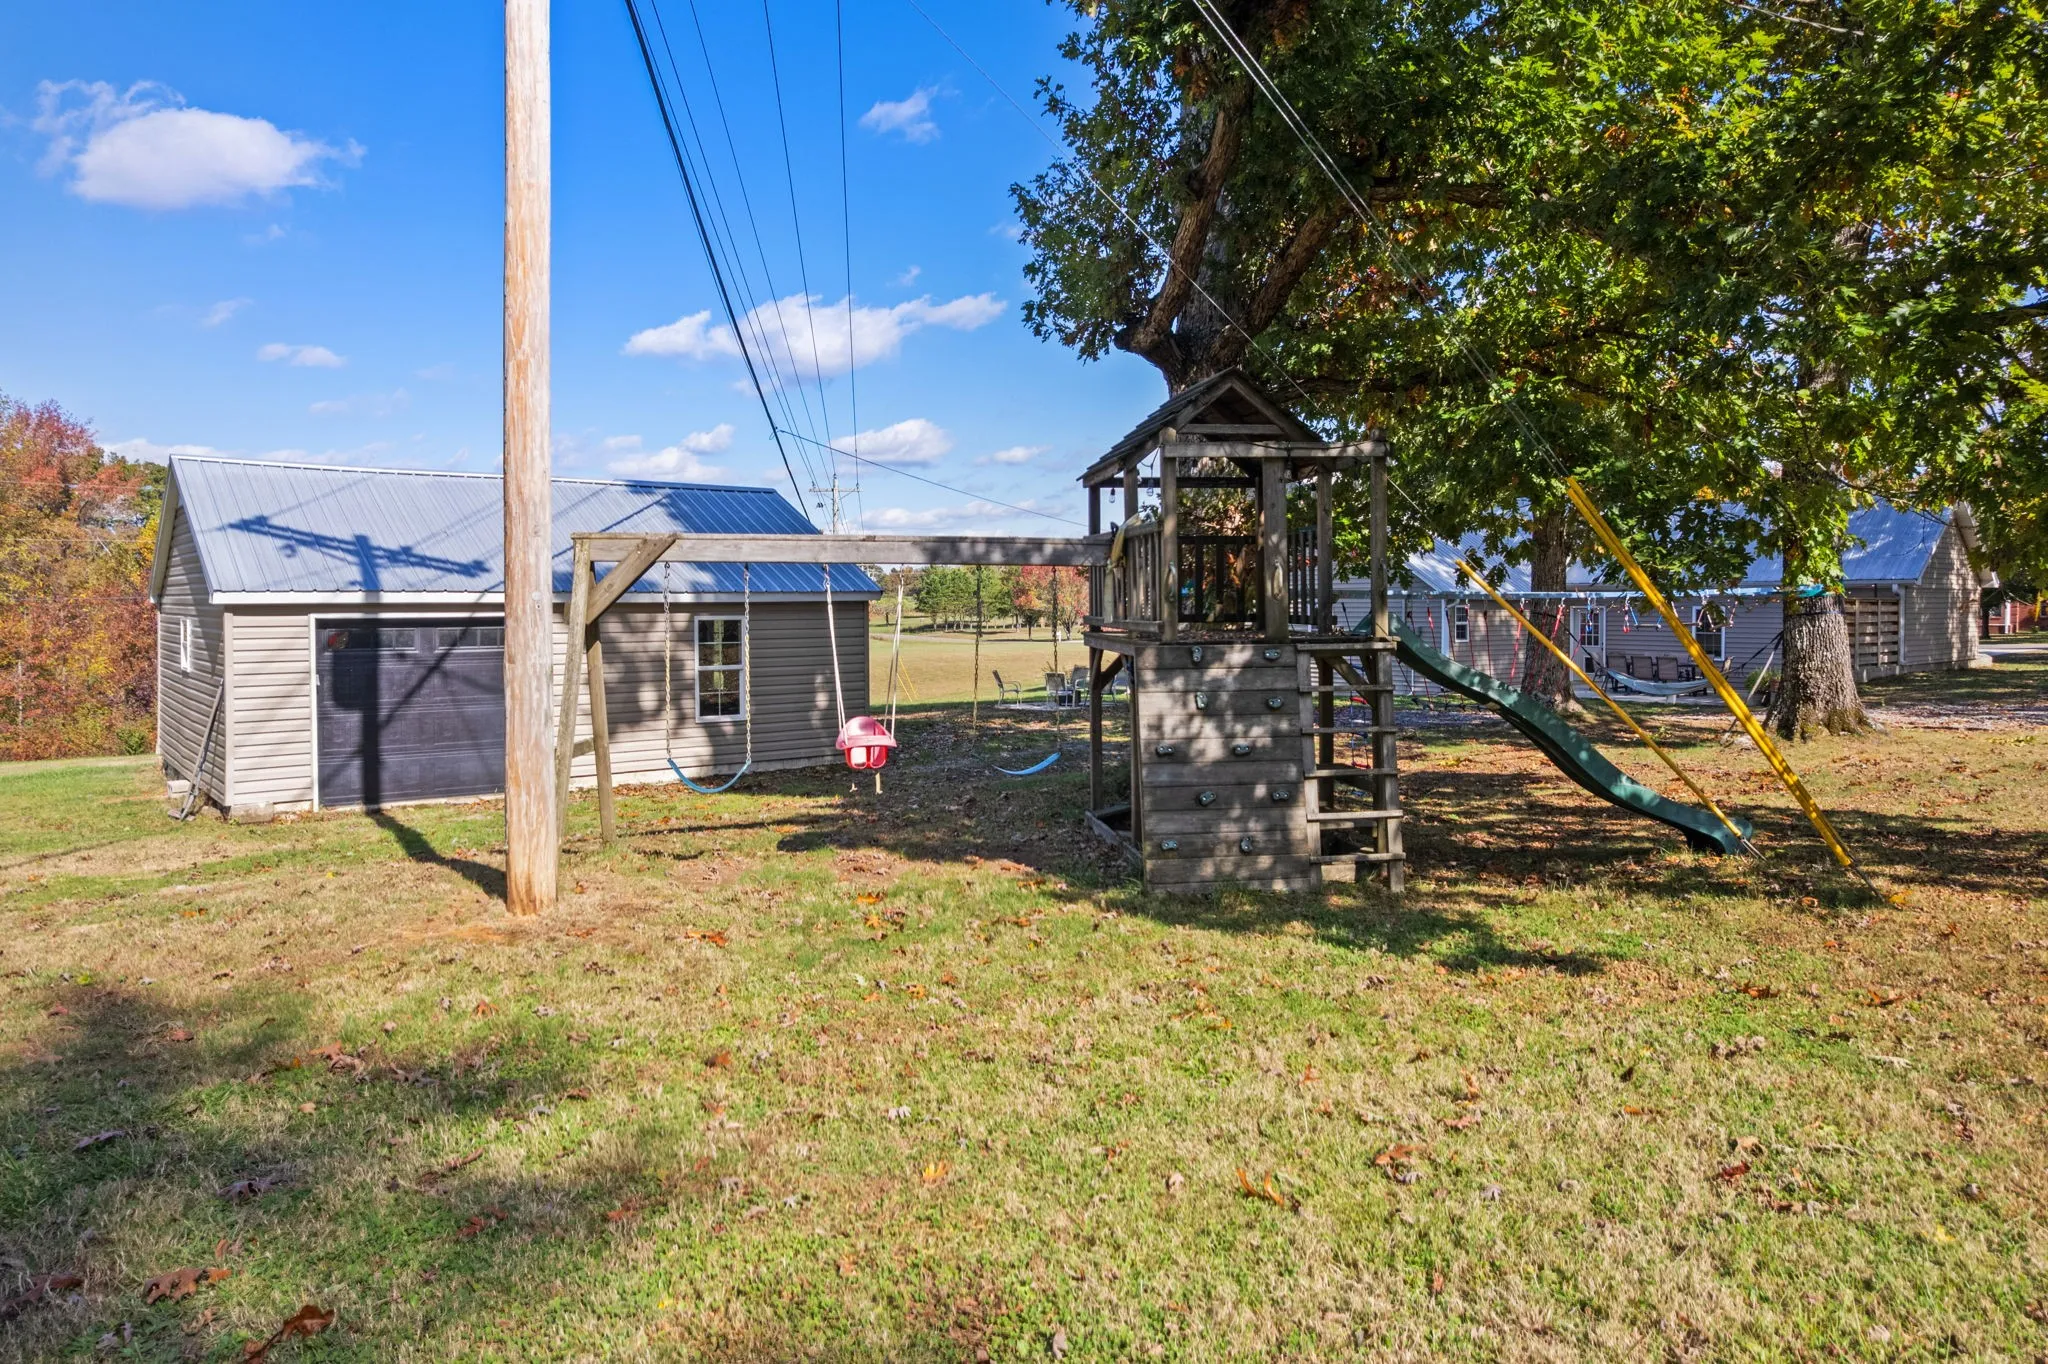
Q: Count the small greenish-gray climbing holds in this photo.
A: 10